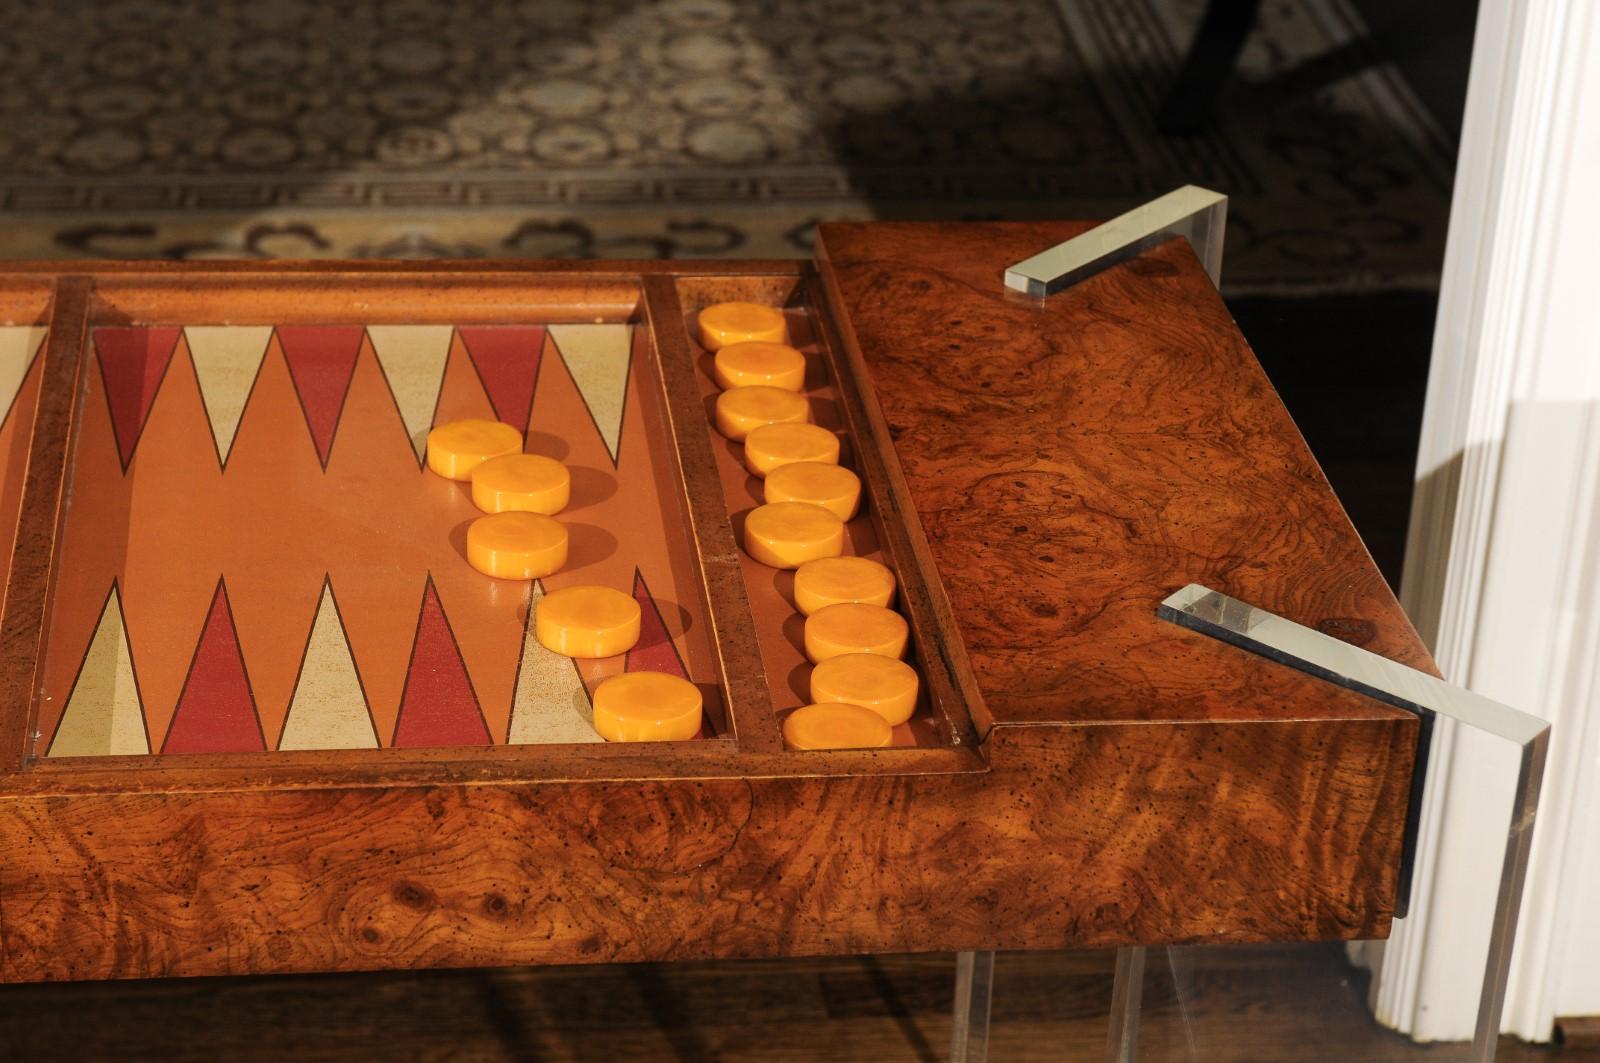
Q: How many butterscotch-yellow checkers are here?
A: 15